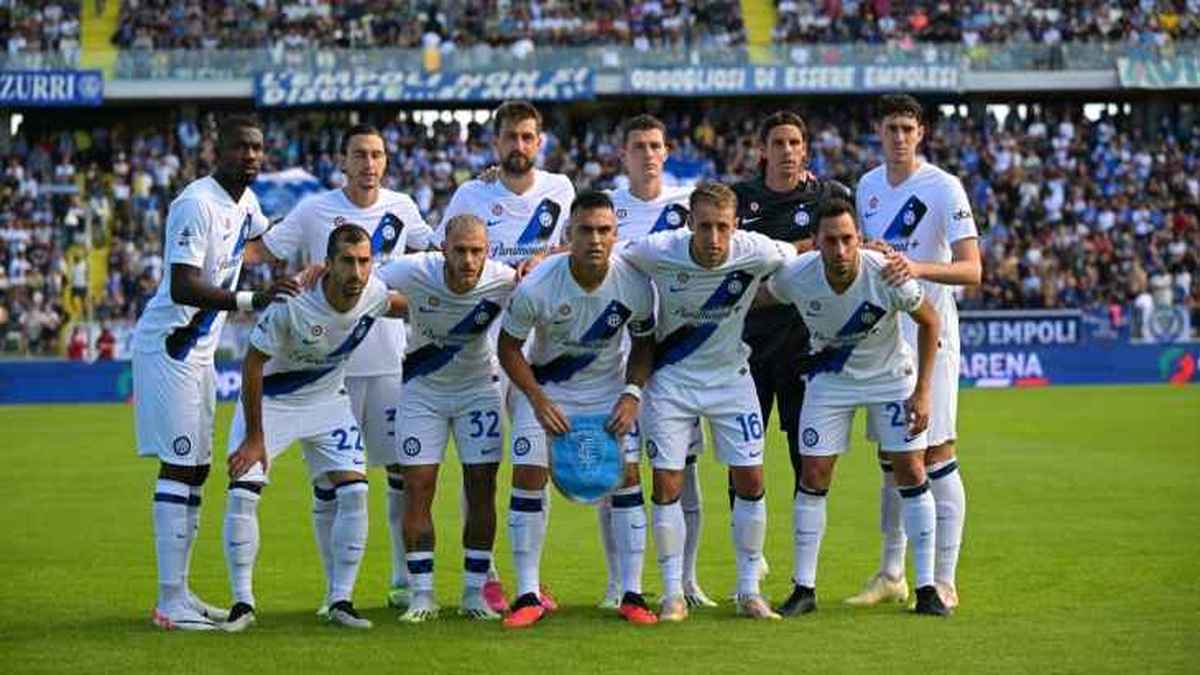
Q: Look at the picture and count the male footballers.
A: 11